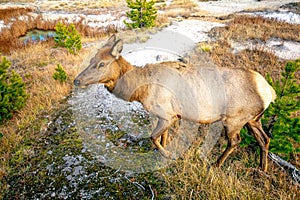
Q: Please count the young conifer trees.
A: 5